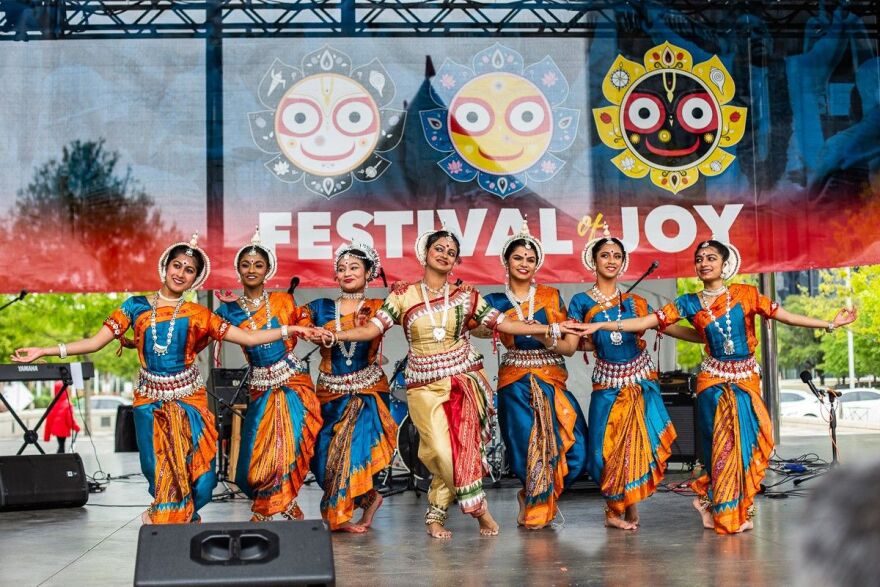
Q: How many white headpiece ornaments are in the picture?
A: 7